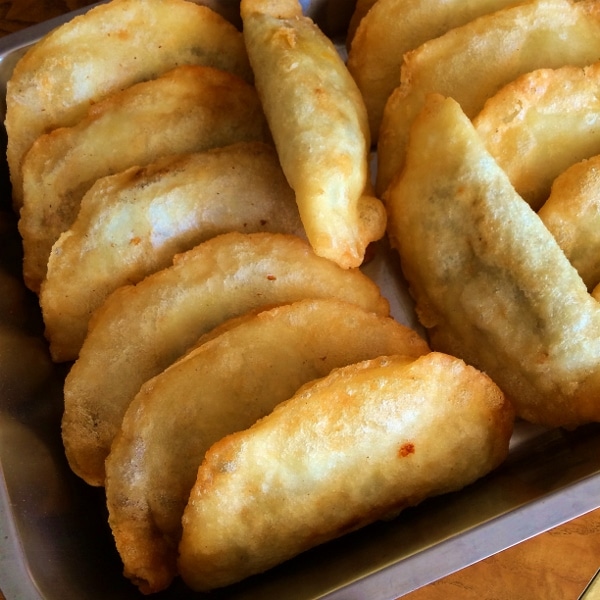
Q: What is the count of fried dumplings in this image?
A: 12